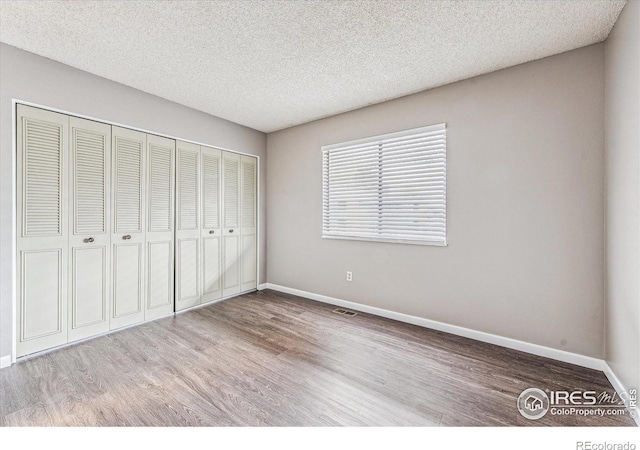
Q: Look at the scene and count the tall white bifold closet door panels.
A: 8